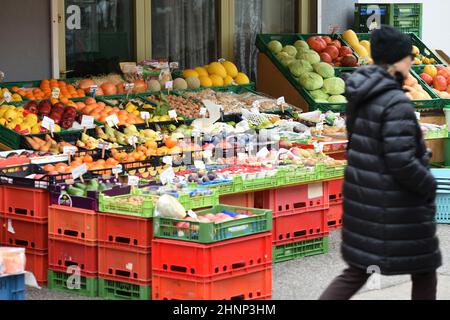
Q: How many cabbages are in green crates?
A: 11